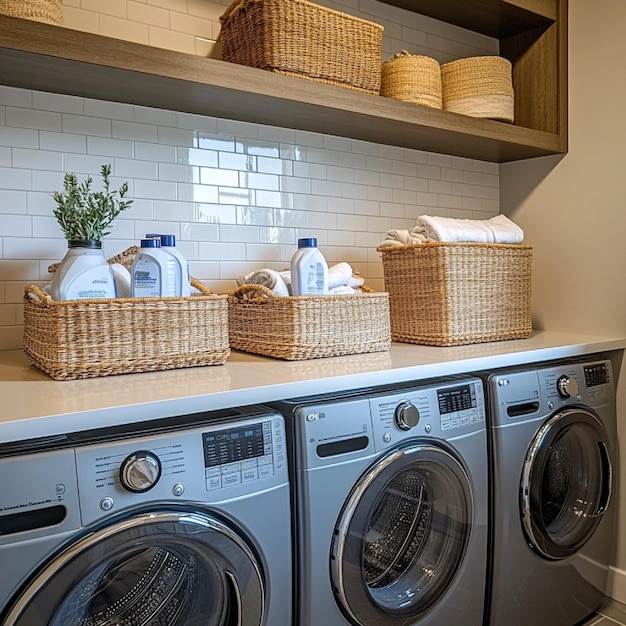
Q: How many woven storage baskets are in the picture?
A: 7